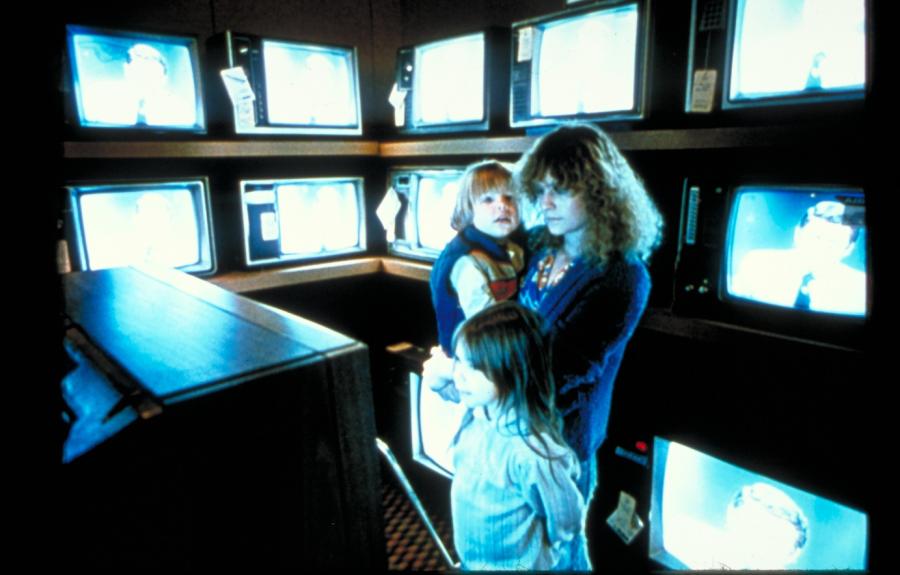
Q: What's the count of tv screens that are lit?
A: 11